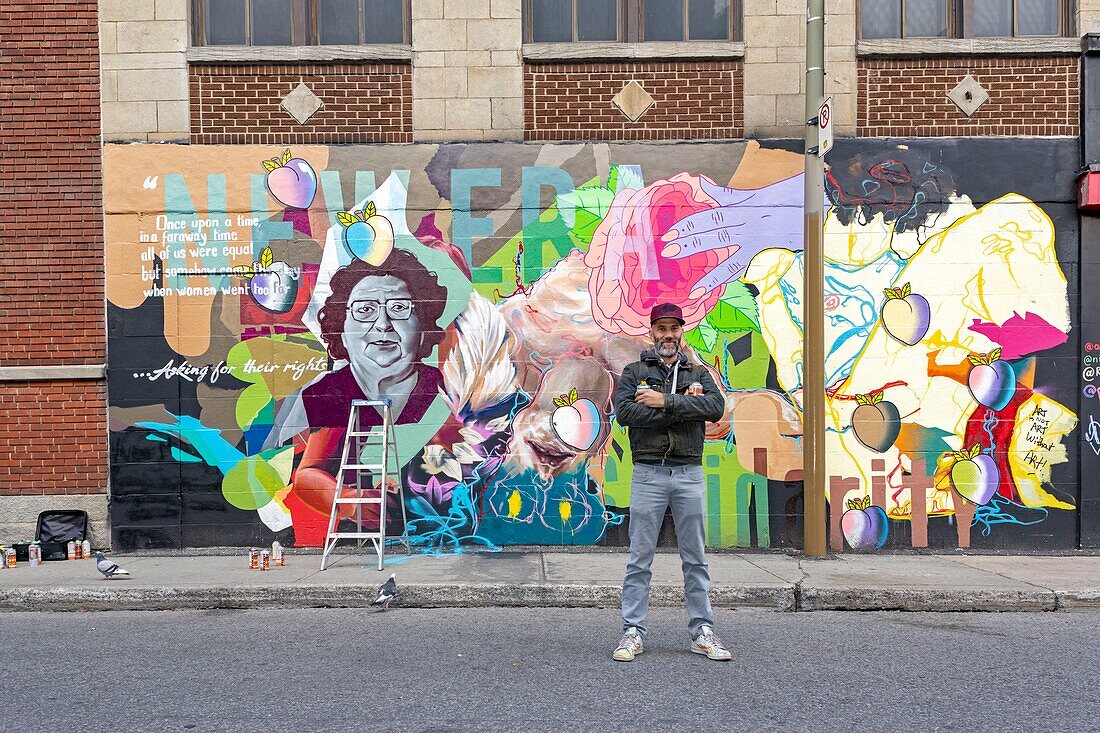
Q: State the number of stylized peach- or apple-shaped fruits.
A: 9